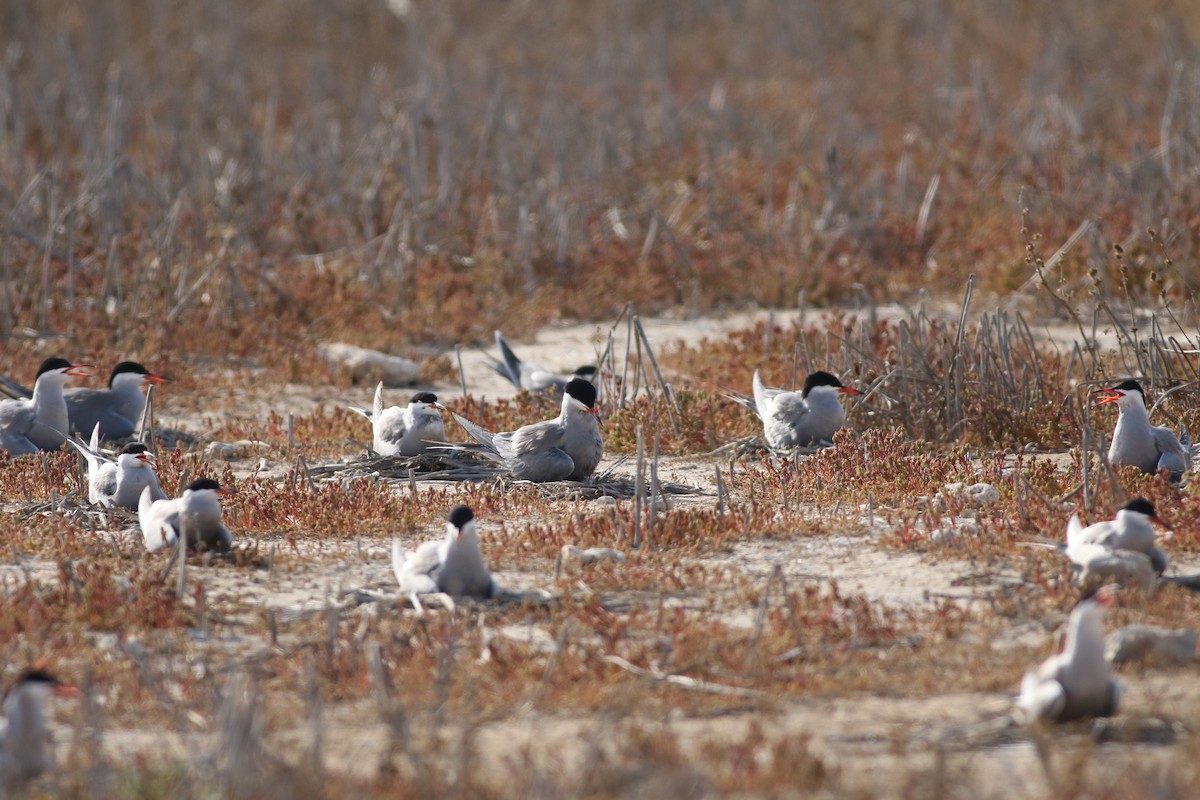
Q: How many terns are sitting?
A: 13